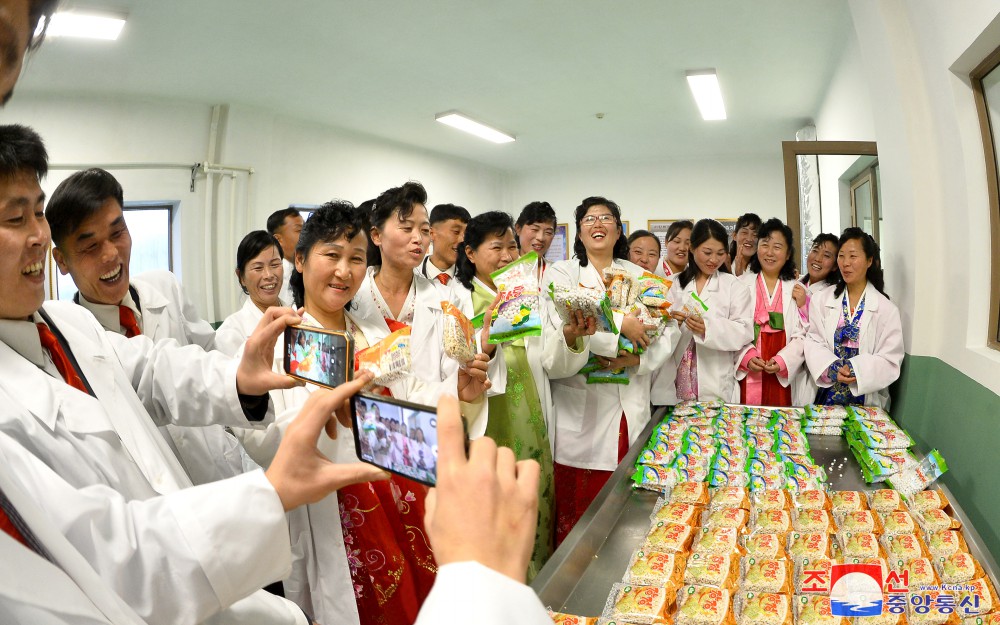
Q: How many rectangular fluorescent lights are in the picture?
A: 3